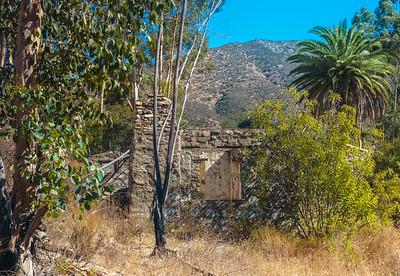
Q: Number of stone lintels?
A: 1